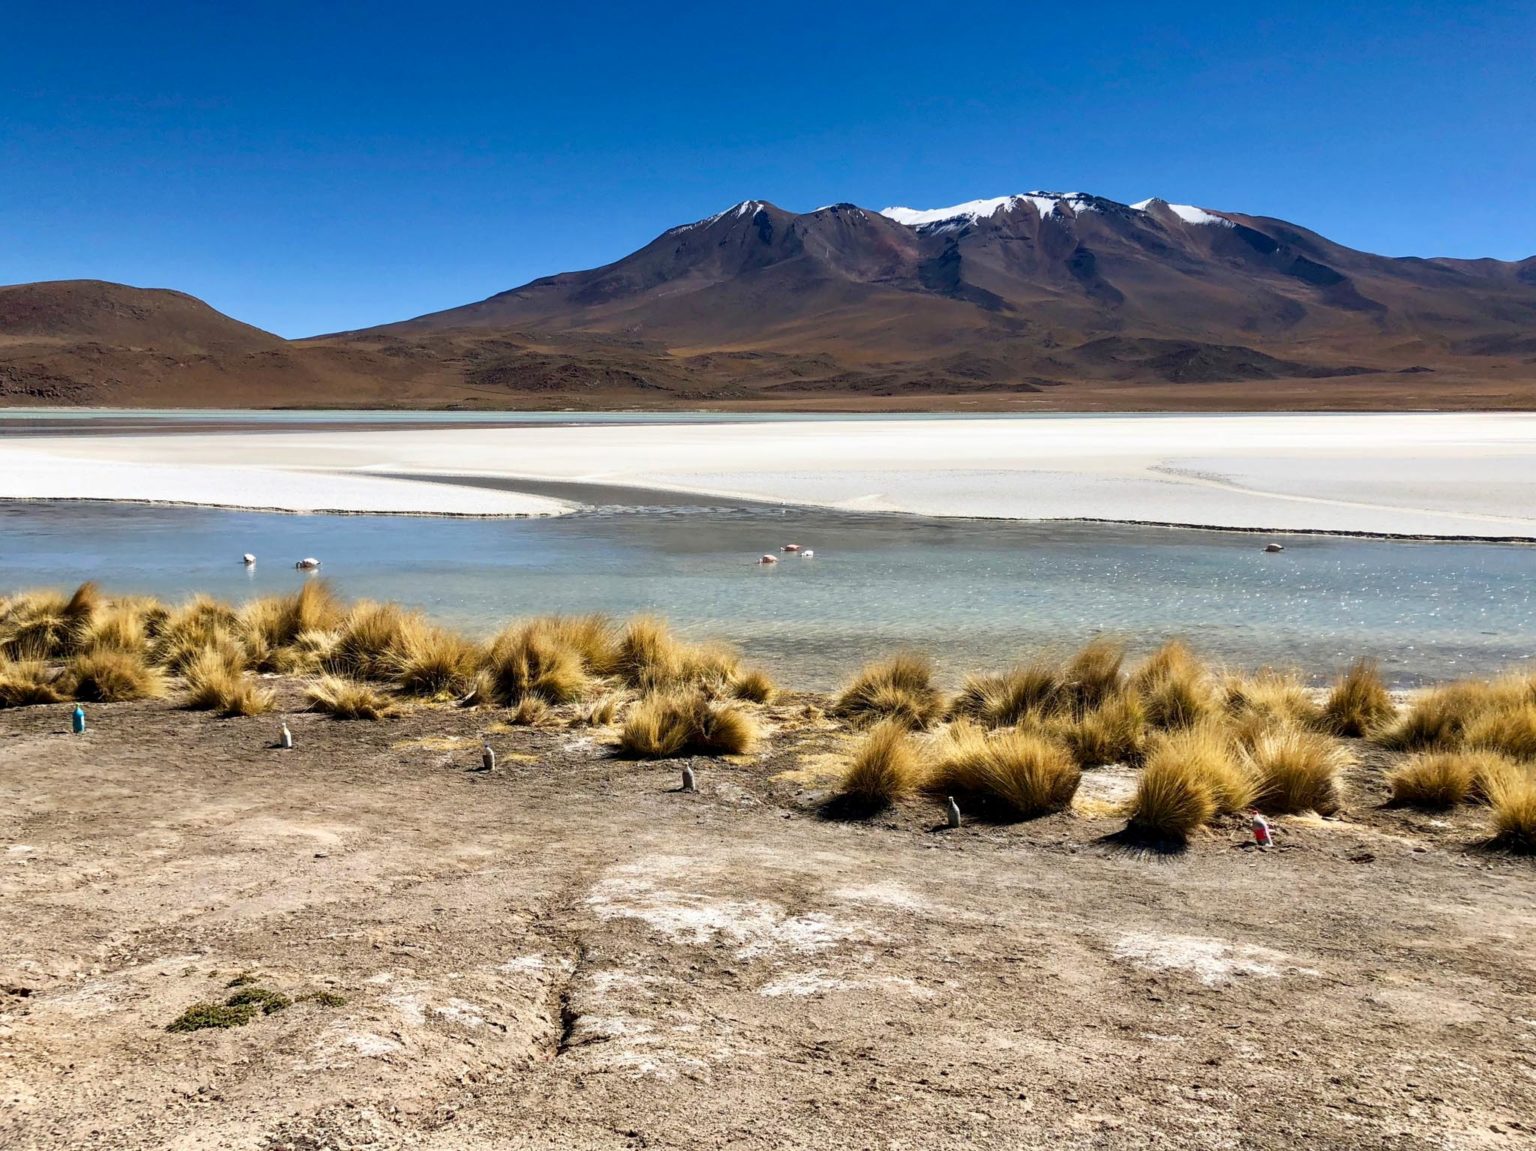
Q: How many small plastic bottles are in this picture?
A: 6